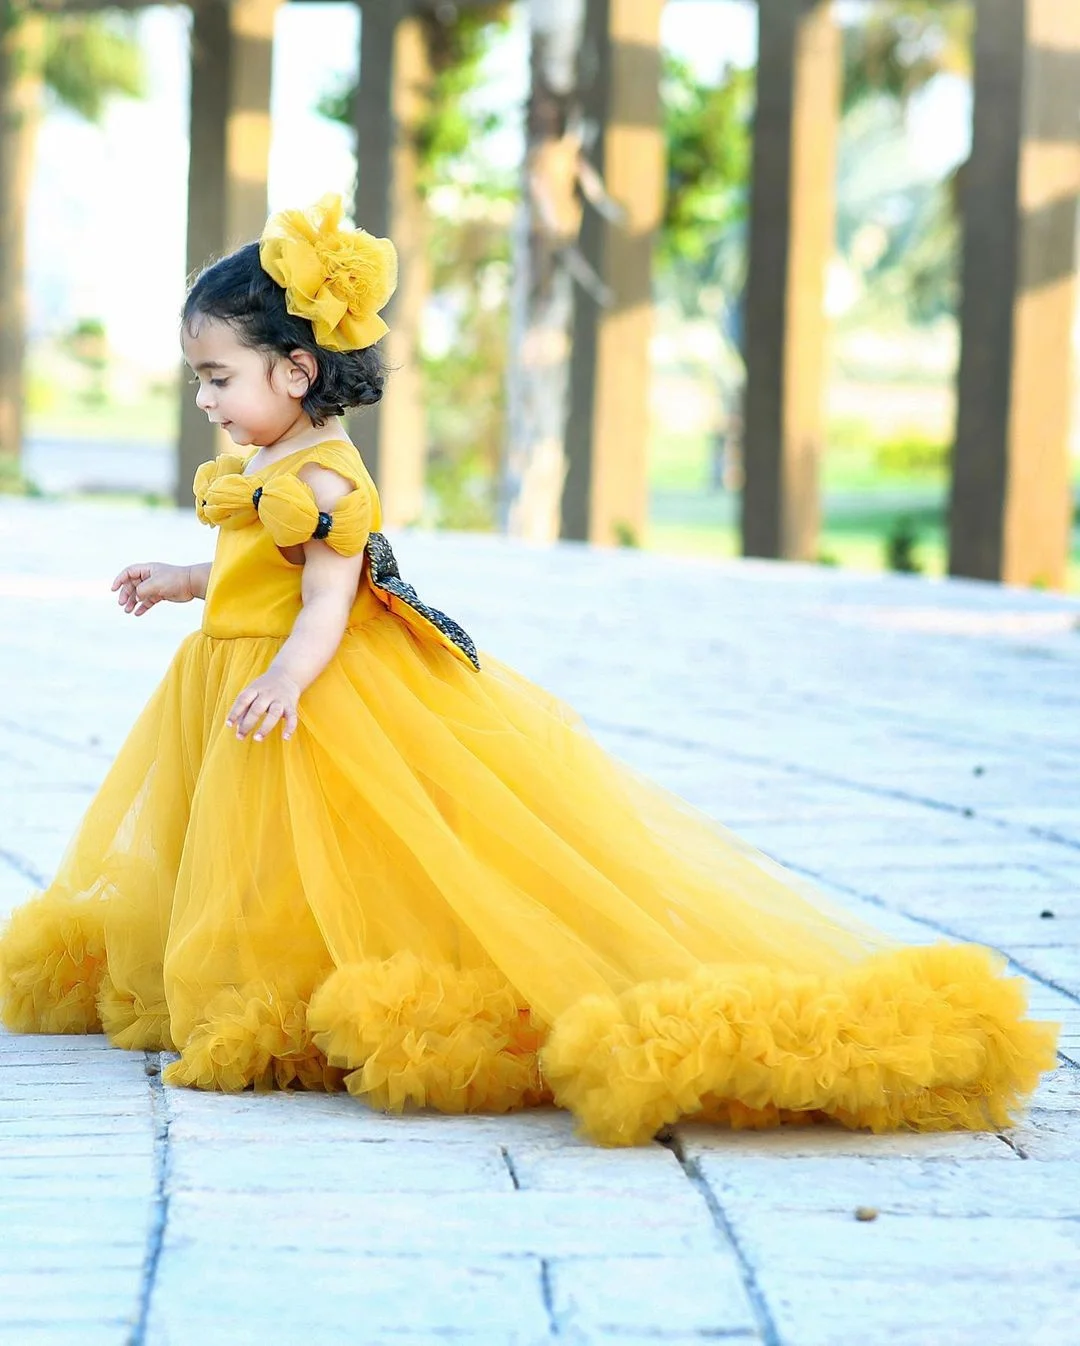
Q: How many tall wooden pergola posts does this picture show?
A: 6